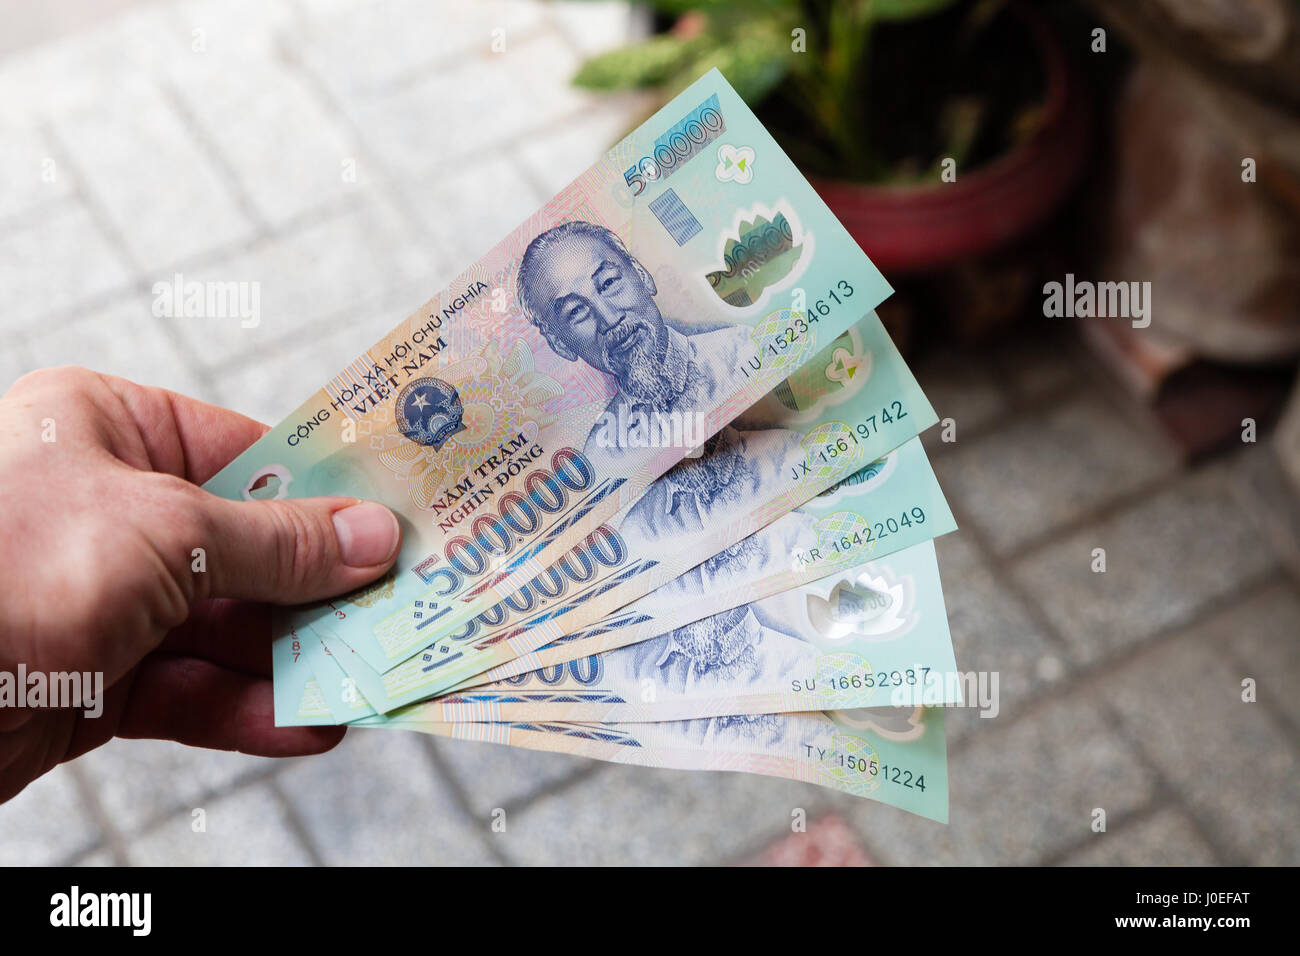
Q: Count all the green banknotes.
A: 5